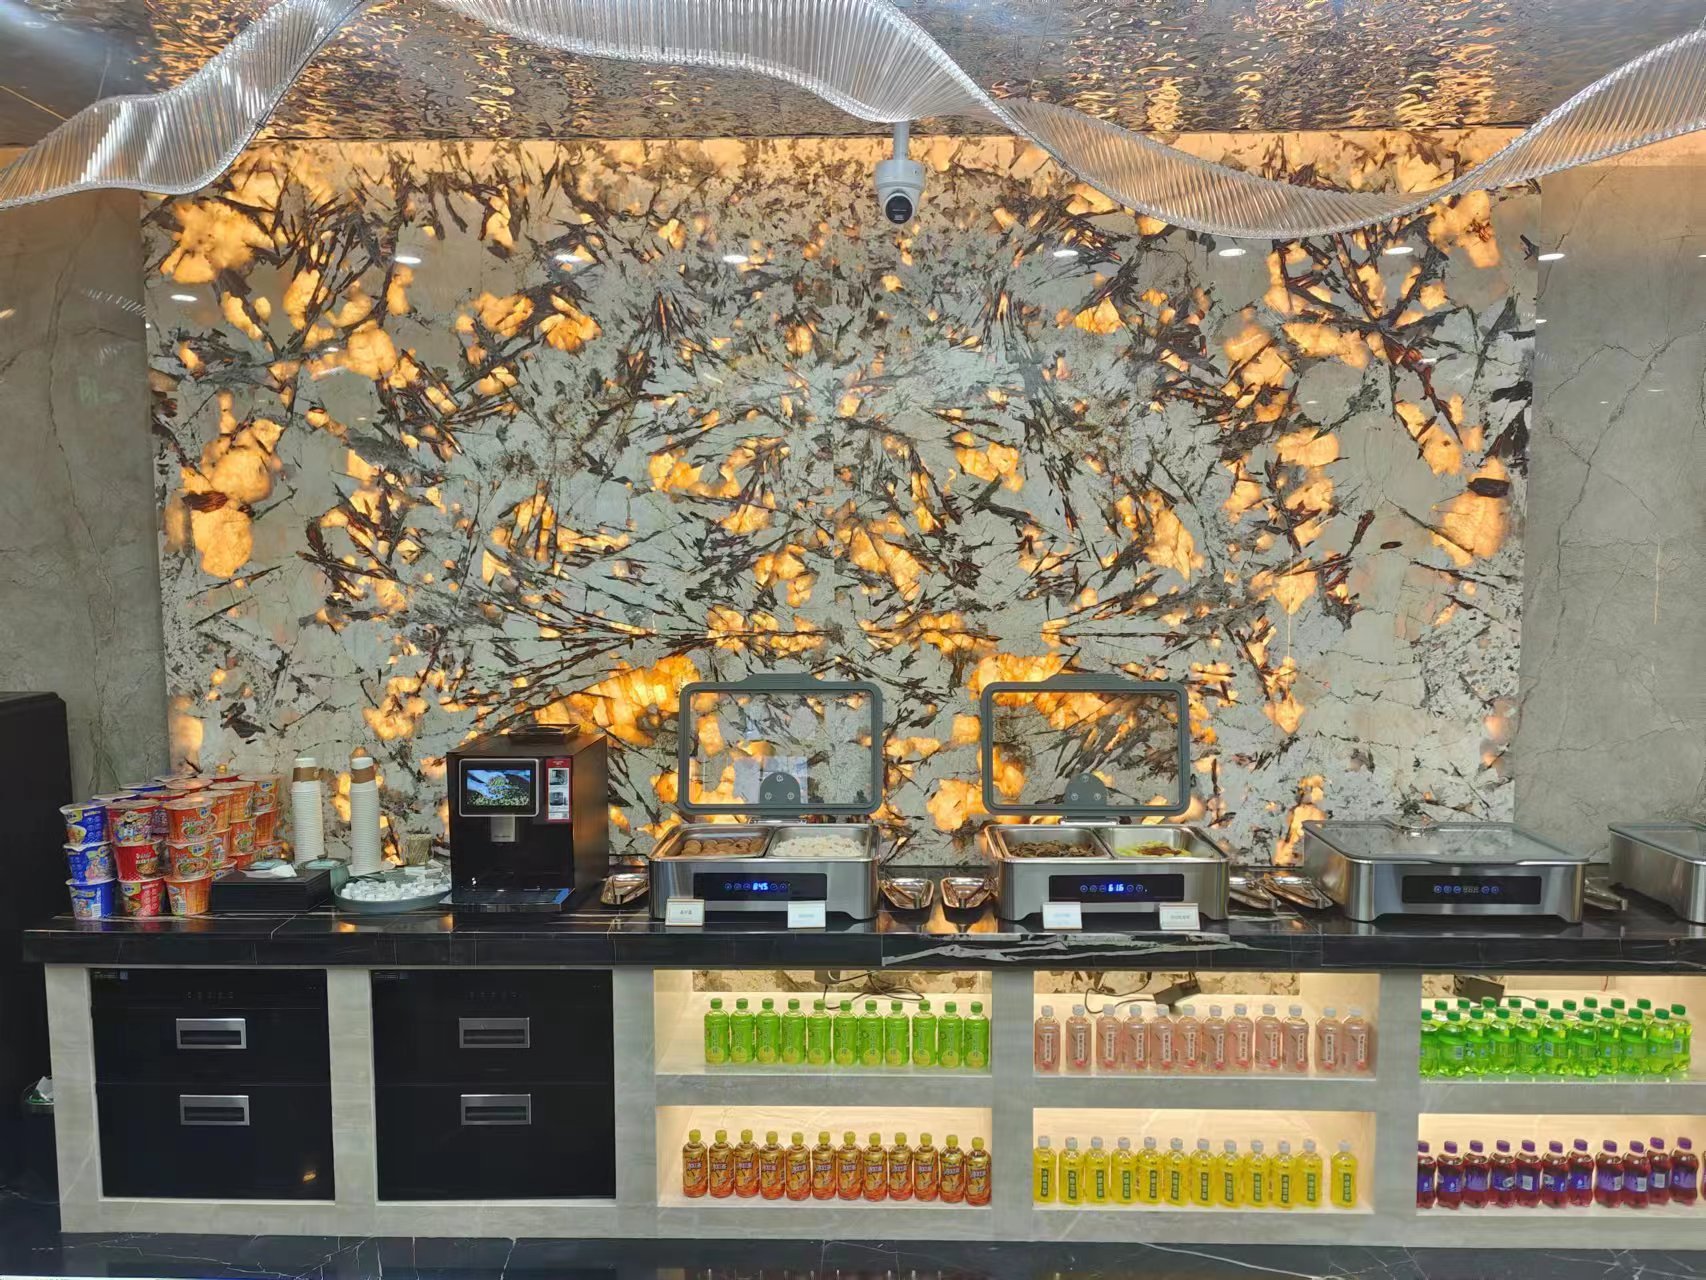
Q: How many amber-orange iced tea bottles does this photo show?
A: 12